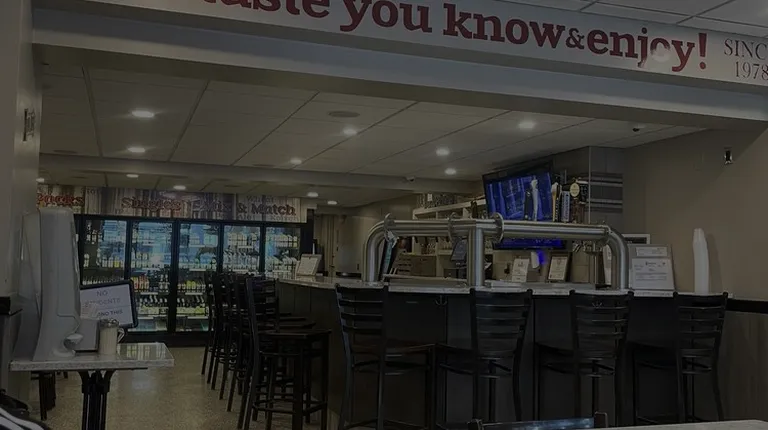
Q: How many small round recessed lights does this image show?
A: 12